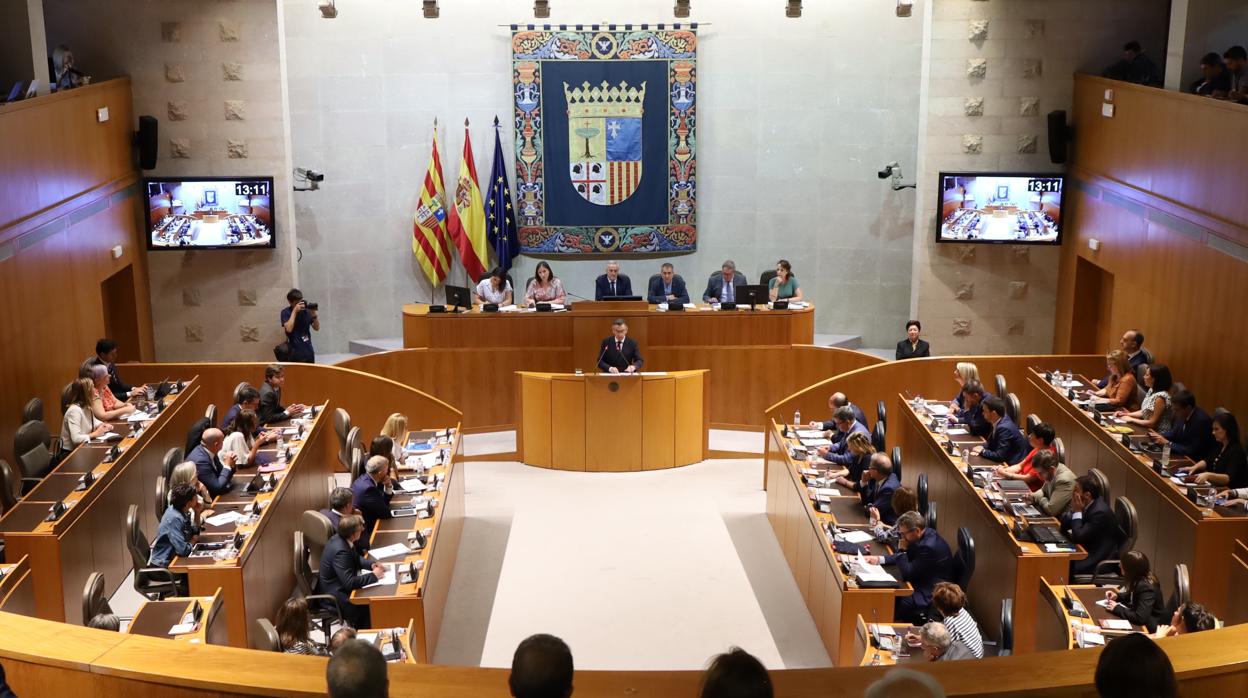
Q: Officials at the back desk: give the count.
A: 6